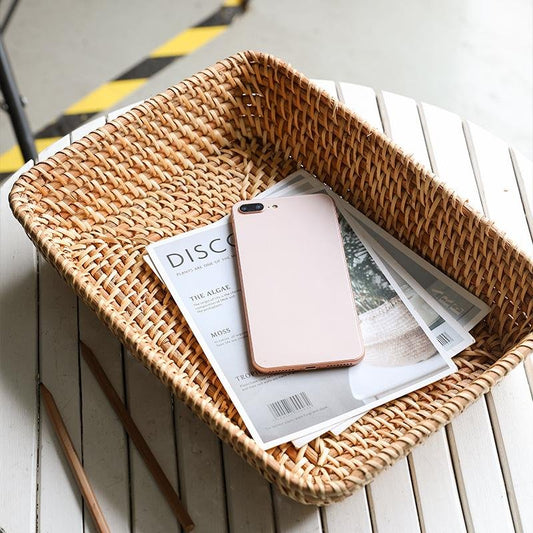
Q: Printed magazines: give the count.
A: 3